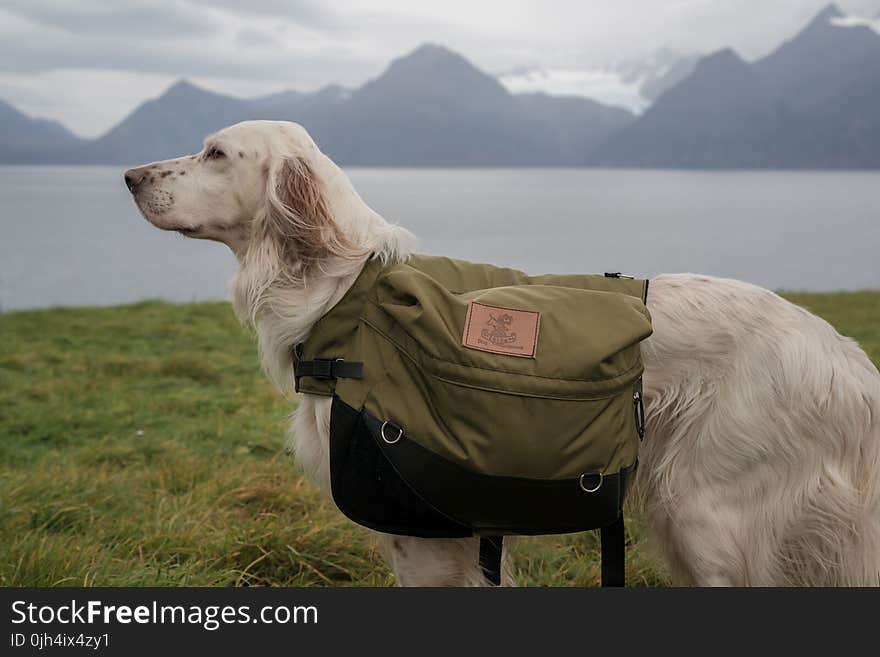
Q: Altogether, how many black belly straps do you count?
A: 2